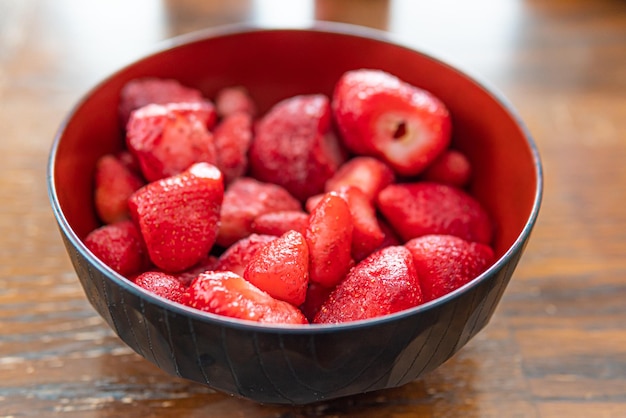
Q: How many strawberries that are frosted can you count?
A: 0